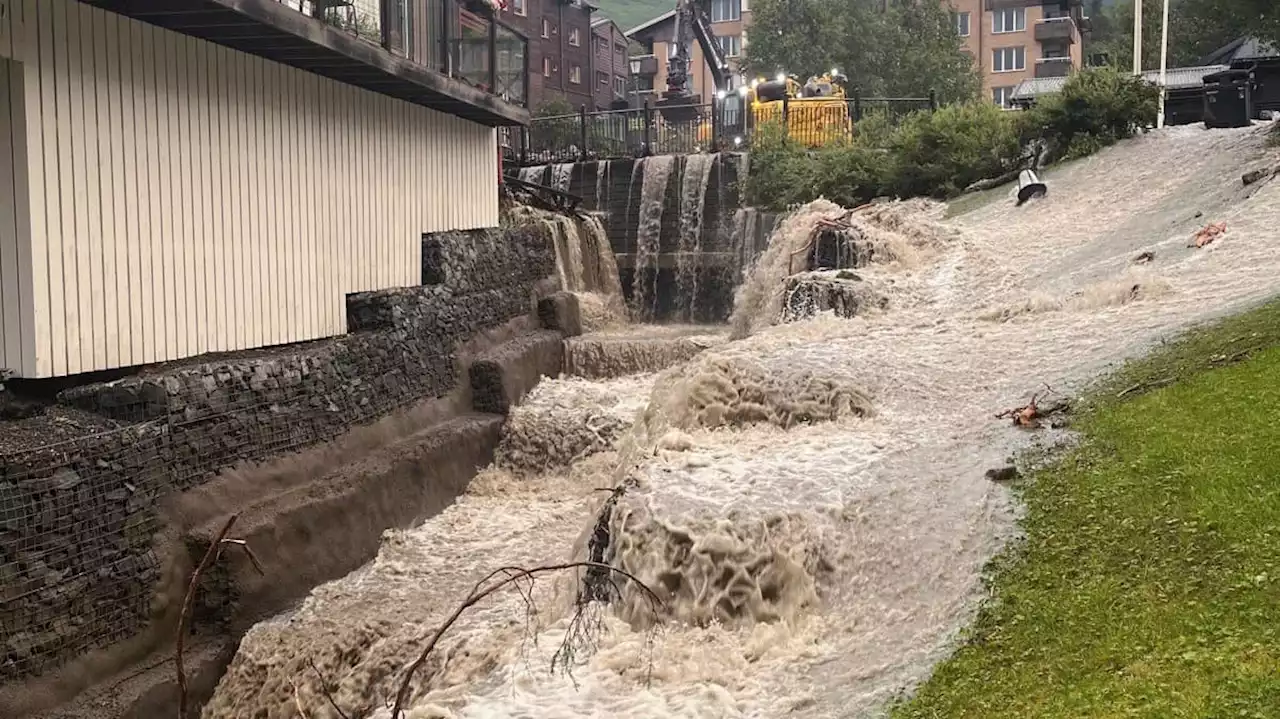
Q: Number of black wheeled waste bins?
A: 1